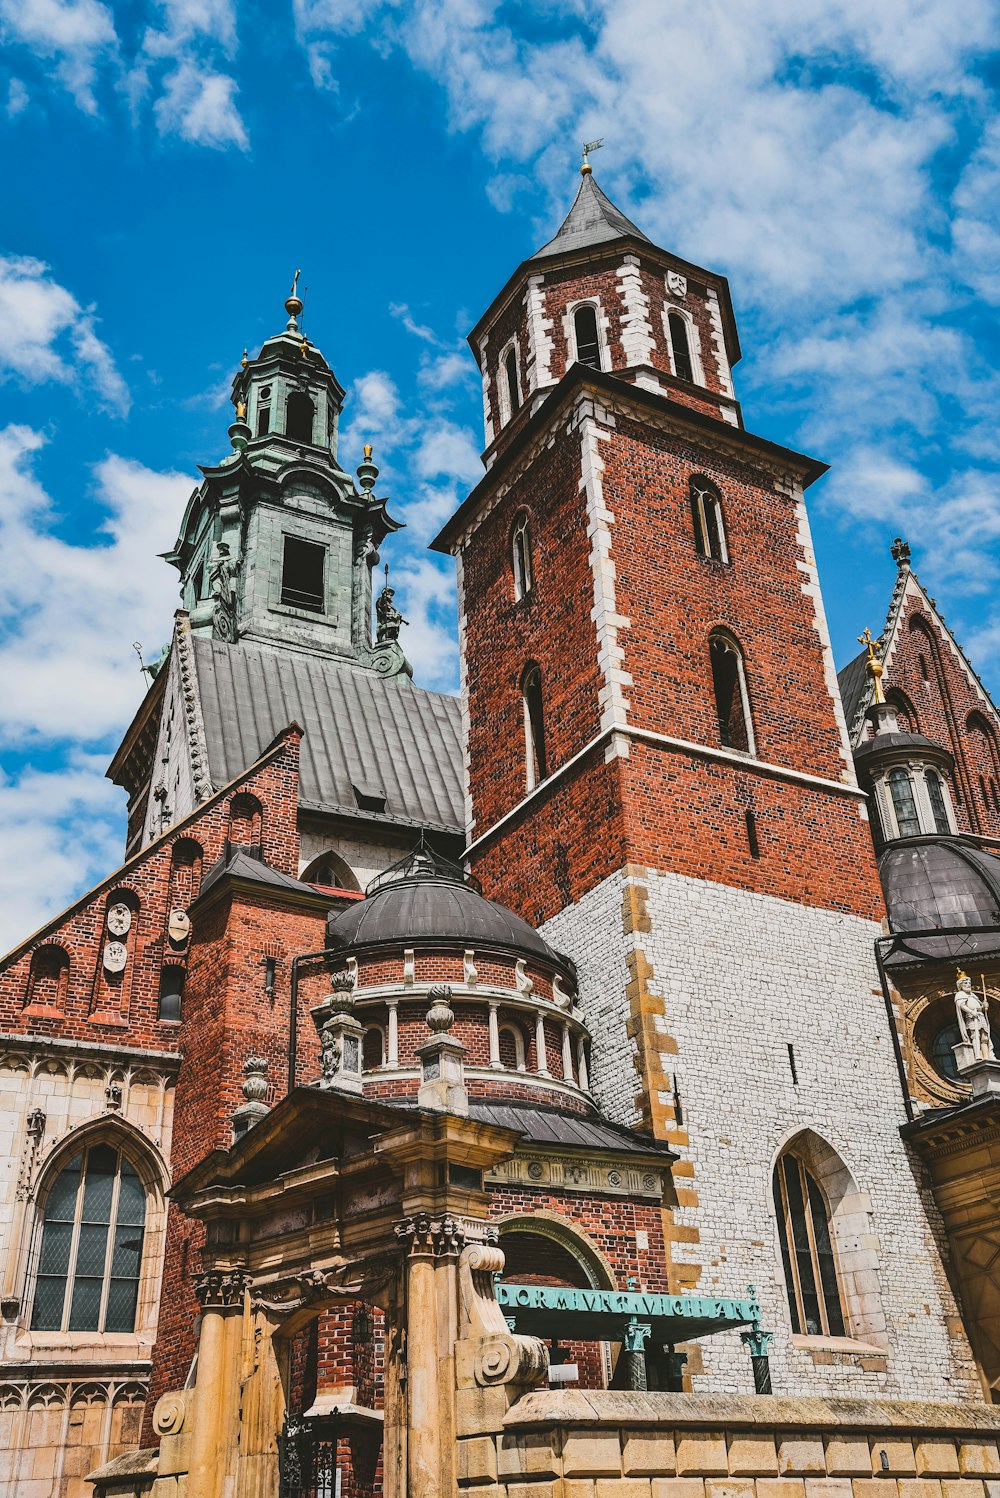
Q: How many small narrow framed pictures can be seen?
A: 0